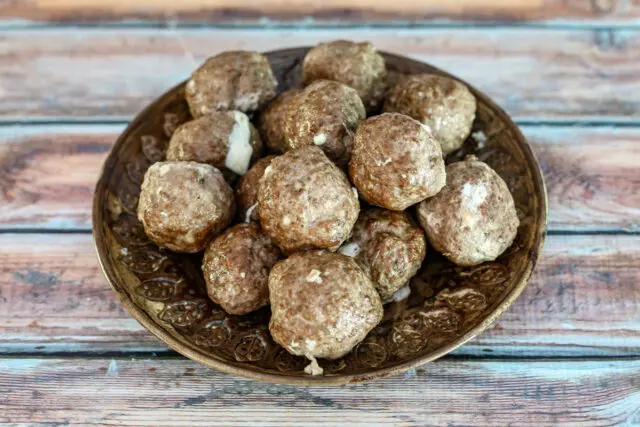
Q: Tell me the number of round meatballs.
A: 14